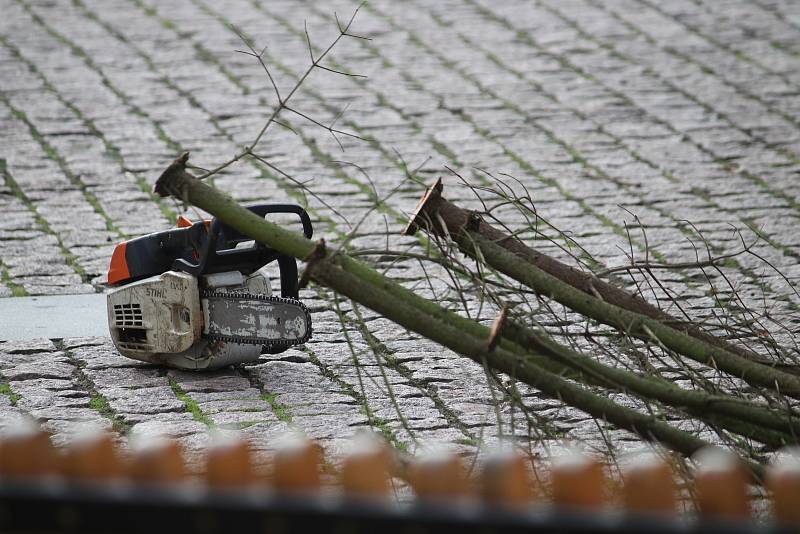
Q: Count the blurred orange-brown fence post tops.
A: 12